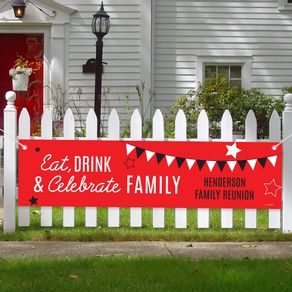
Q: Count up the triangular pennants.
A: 15